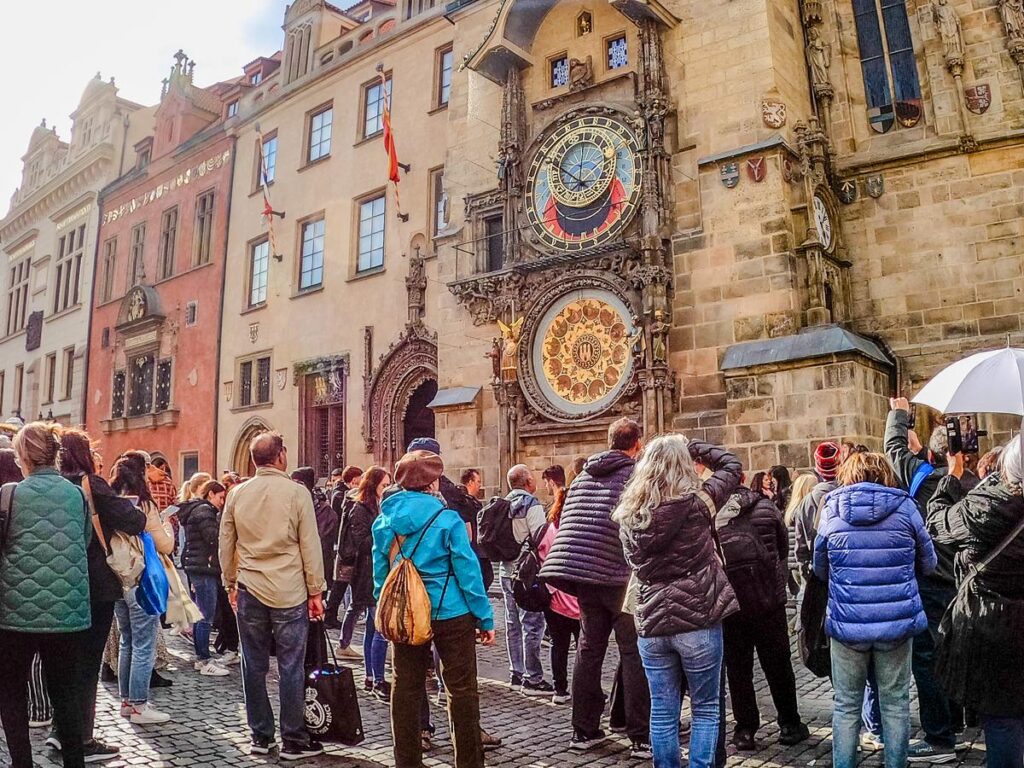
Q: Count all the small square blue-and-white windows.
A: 2